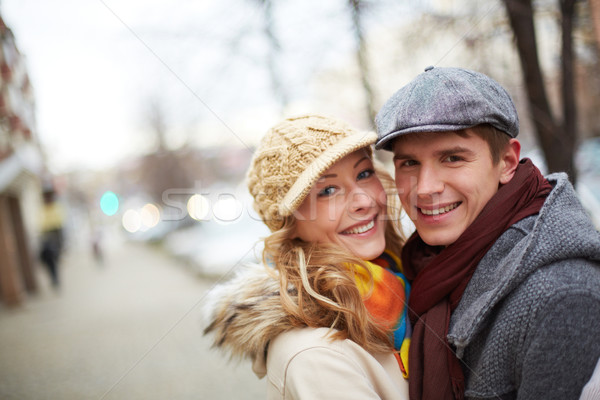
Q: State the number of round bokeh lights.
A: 5